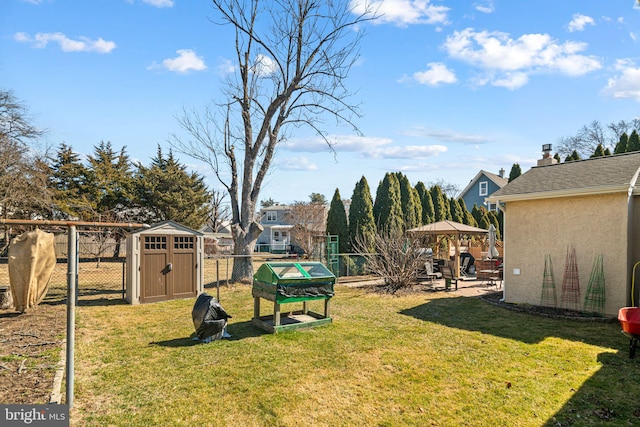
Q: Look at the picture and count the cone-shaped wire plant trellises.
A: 3